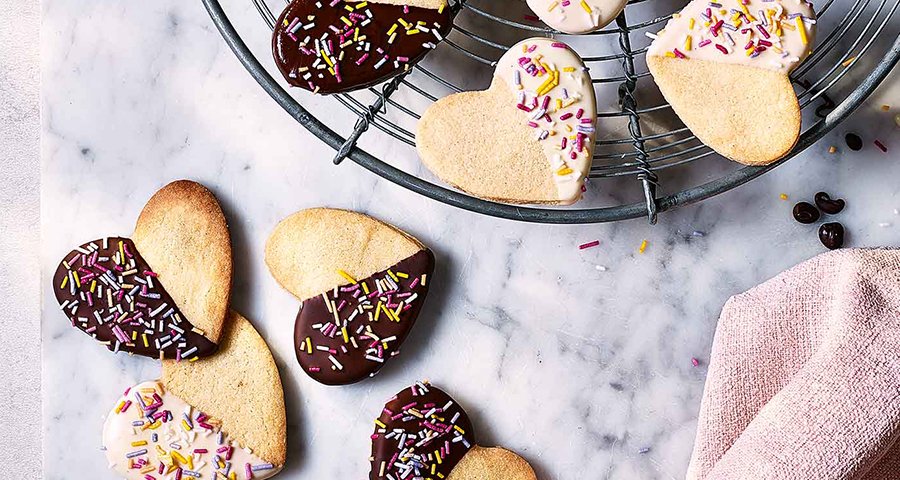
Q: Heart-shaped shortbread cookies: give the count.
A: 8